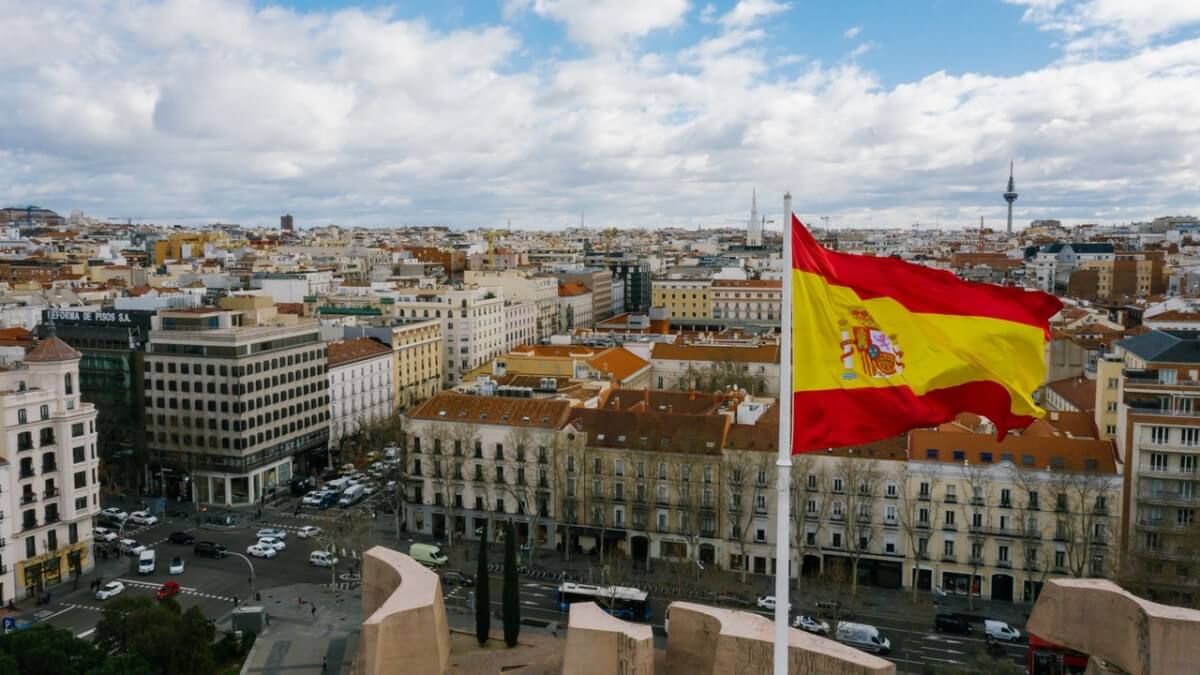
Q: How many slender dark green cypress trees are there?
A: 2